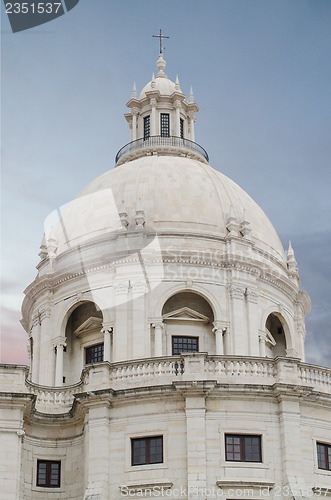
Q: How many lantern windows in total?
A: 3